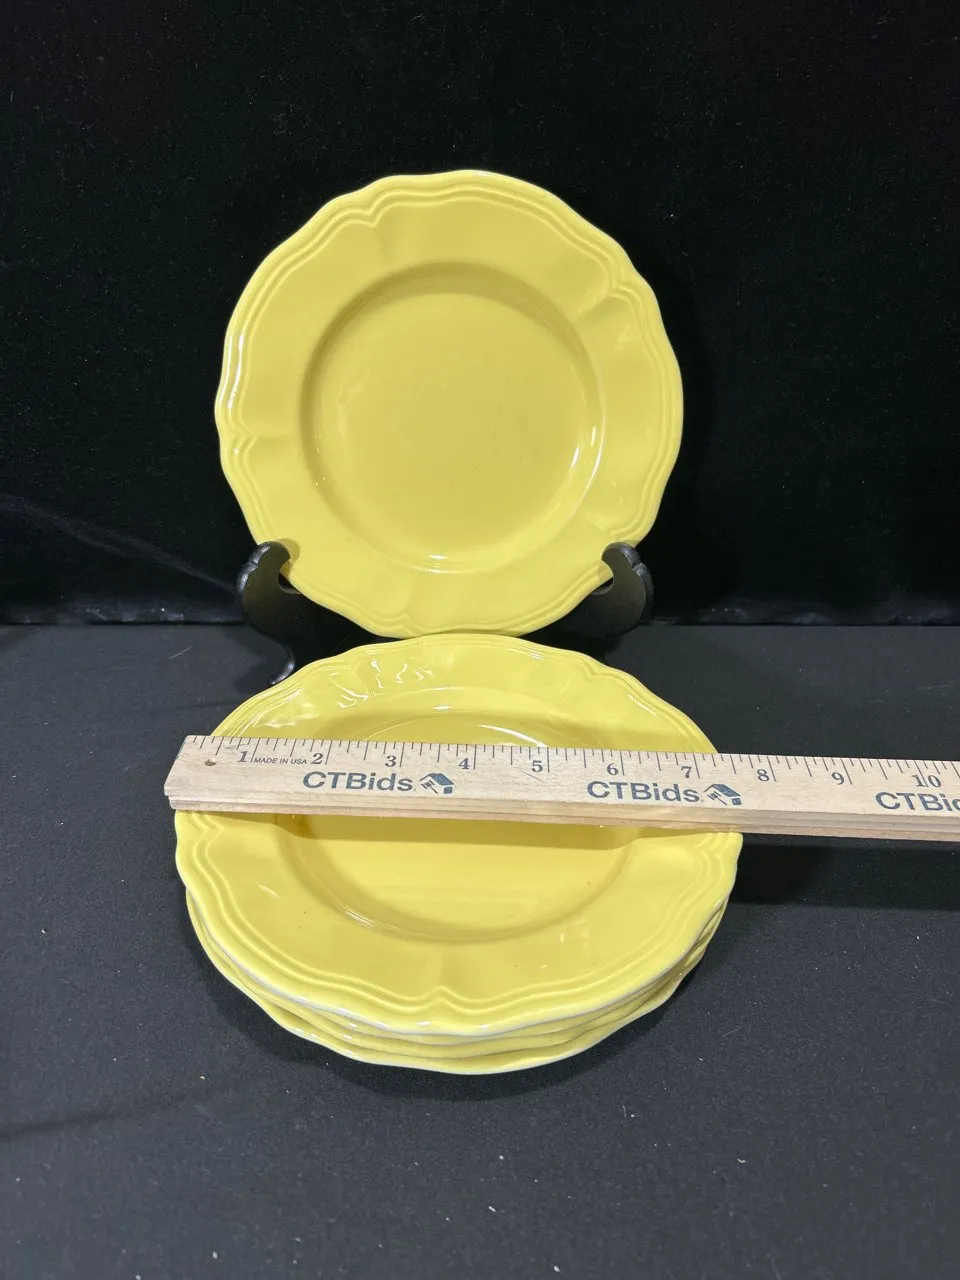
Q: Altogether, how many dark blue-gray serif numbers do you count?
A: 10